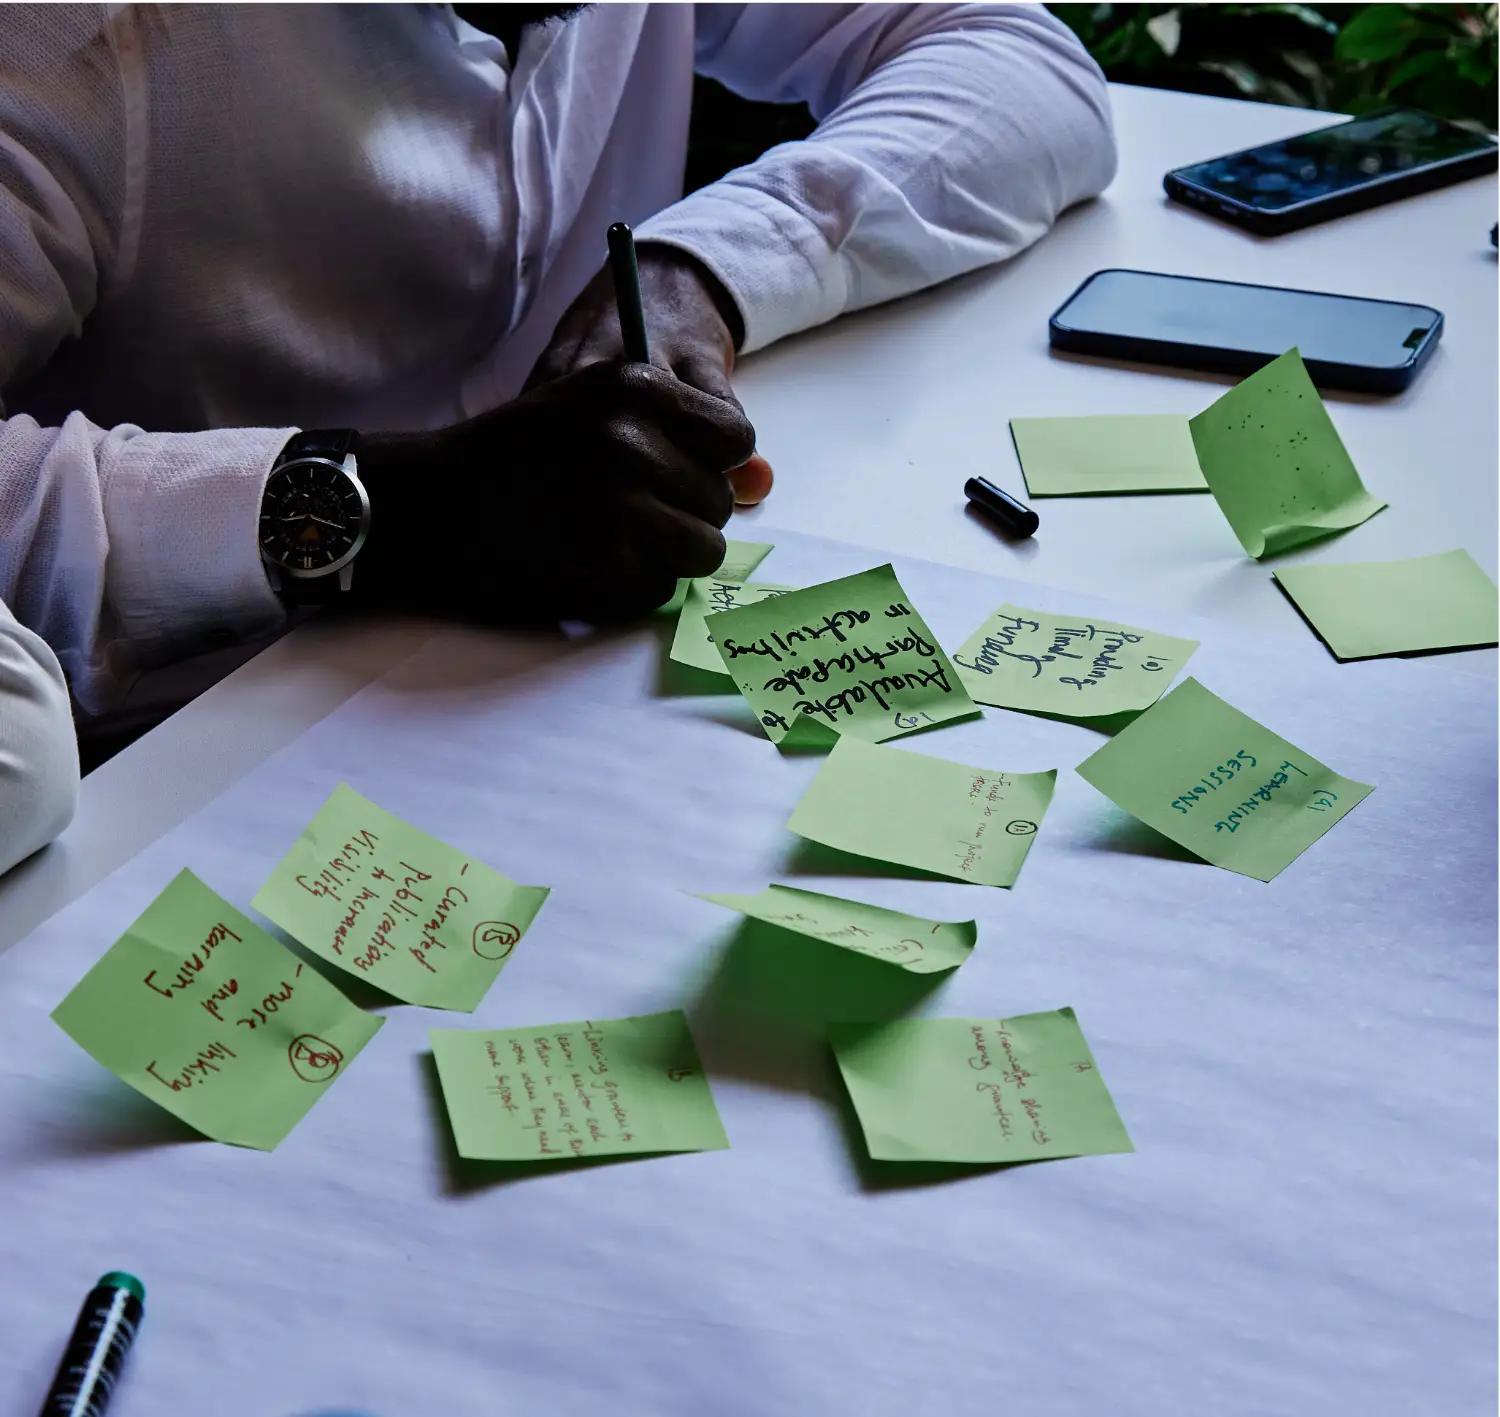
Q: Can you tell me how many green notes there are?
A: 14